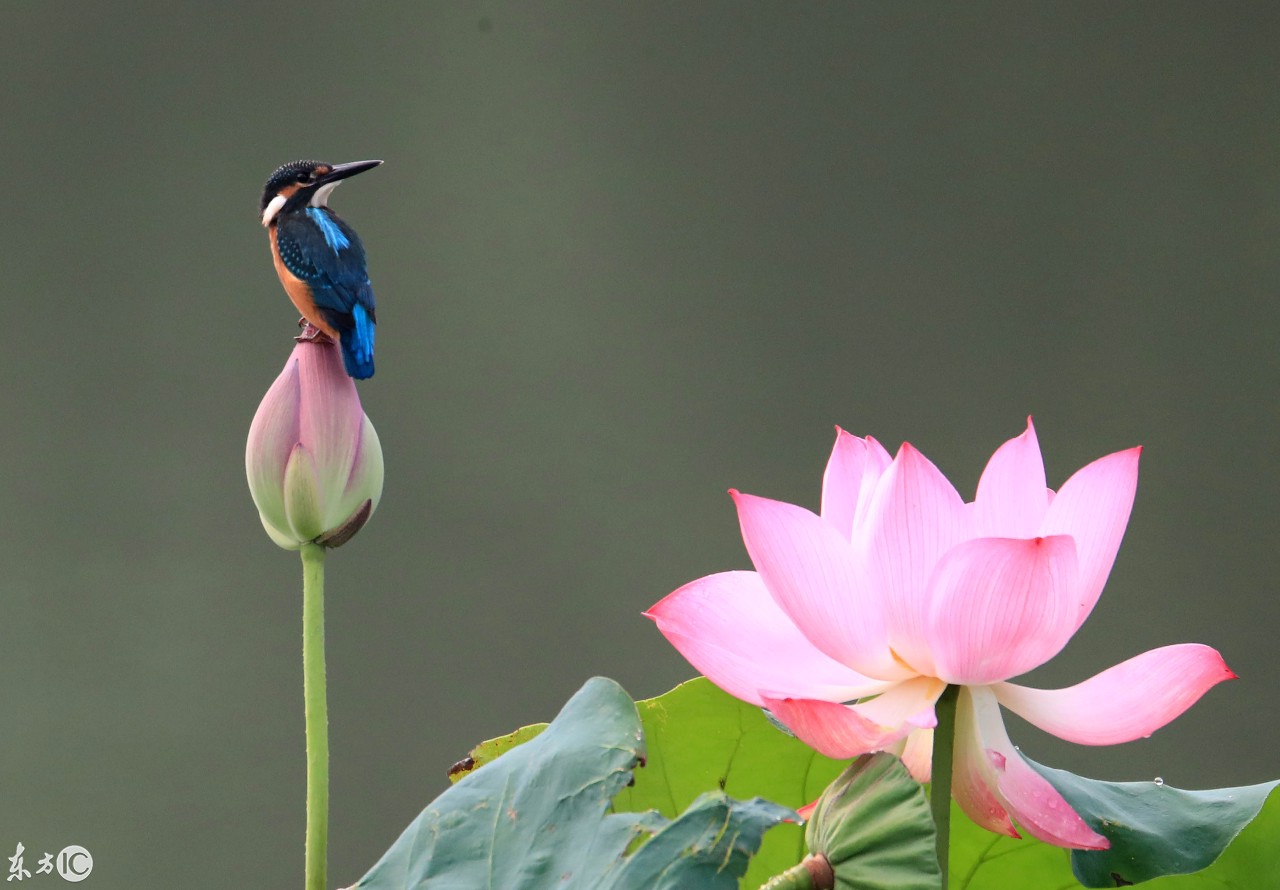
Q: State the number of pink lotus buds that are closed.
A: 1